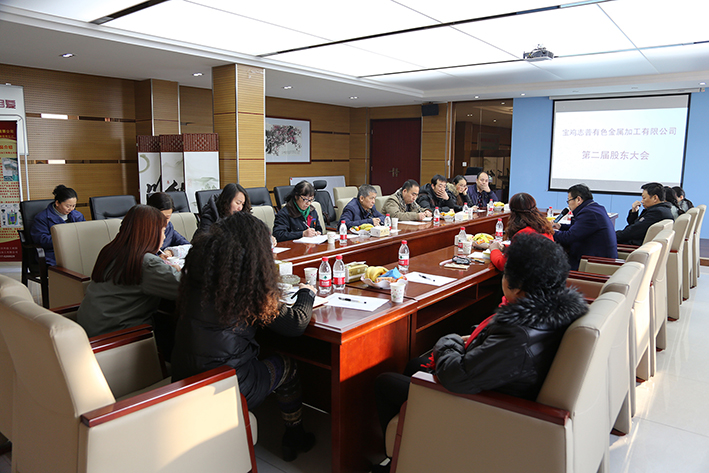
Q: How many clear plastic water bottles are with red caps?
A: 12